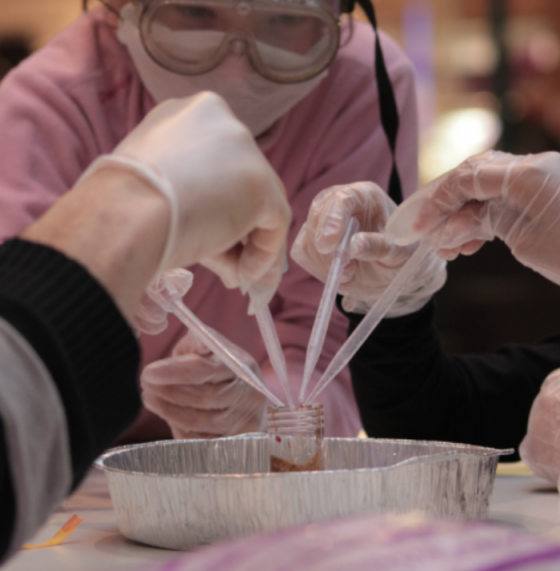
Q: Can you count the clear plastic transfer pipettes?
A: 4